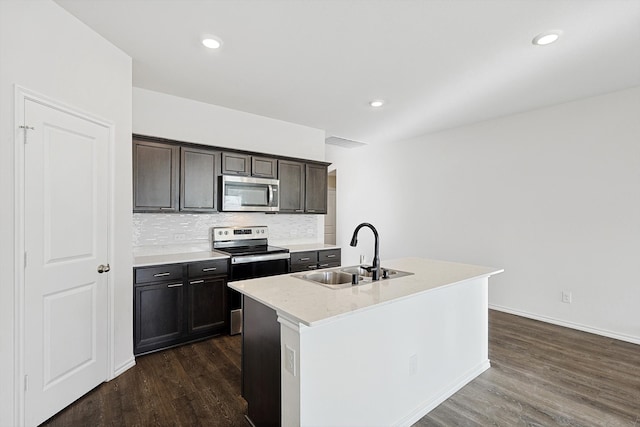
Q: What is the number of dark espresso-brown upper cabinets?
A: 6